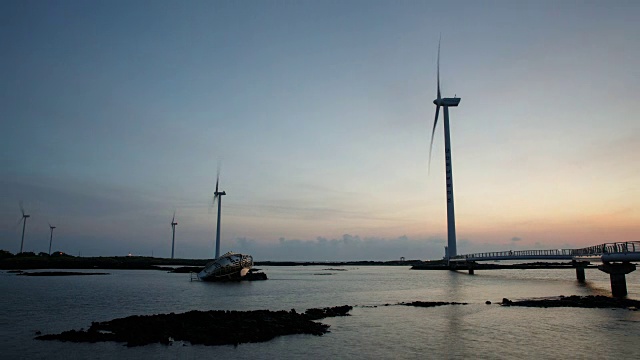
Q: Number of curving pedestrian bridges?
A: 1